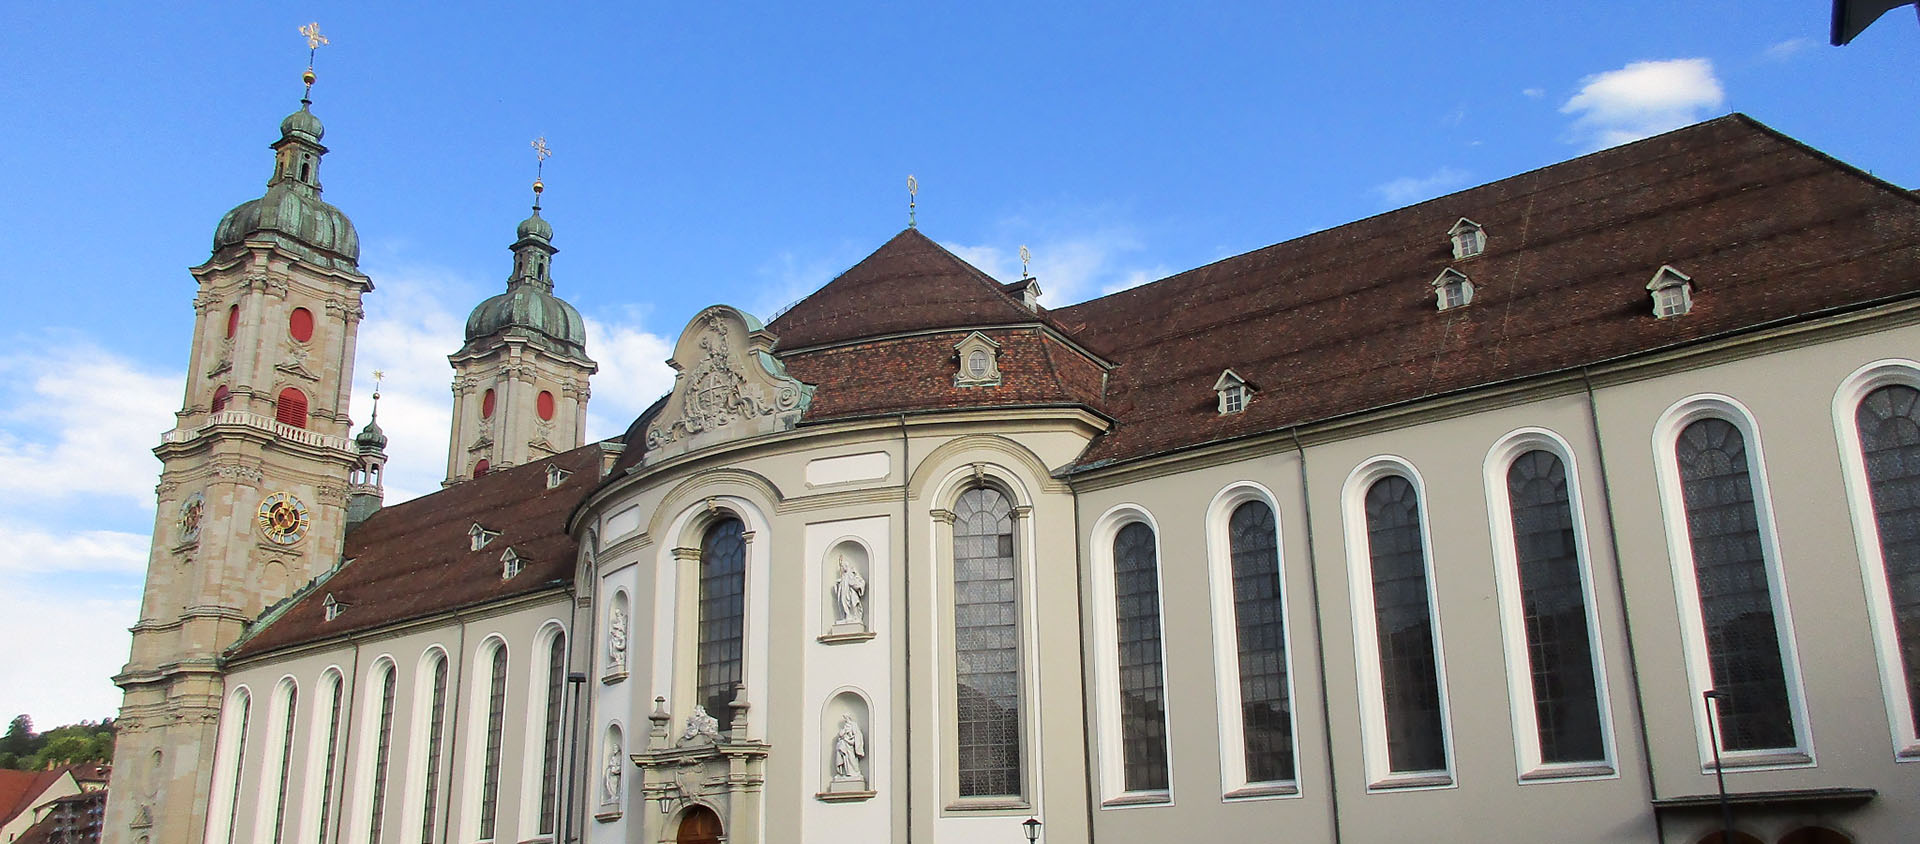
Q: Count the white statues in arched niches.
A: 4